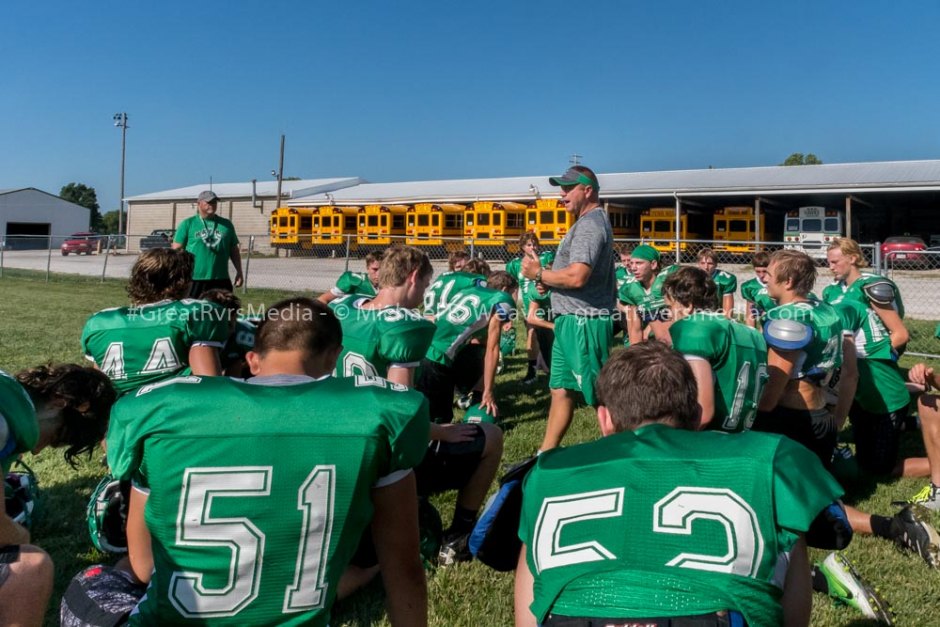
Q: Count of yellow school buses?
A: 8